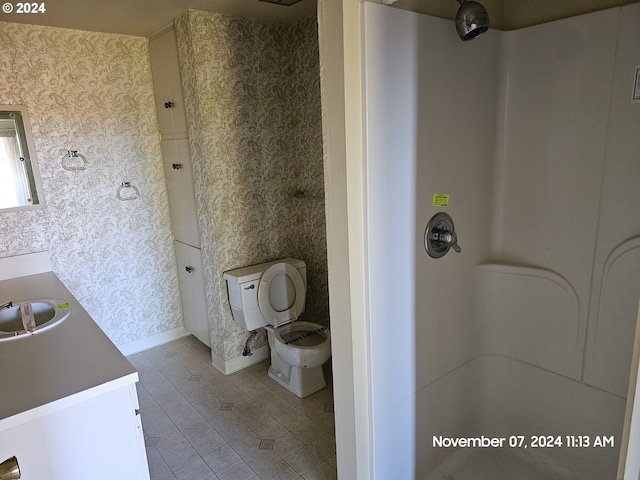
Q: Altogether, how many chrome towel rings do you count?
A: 2